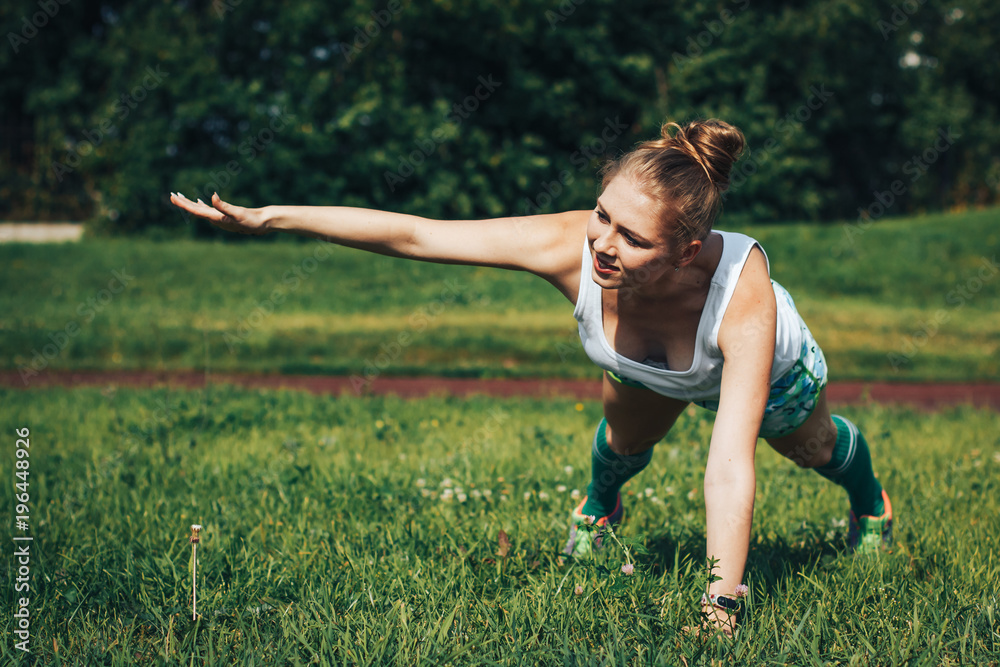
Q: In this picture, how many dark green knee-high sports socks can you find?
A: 2